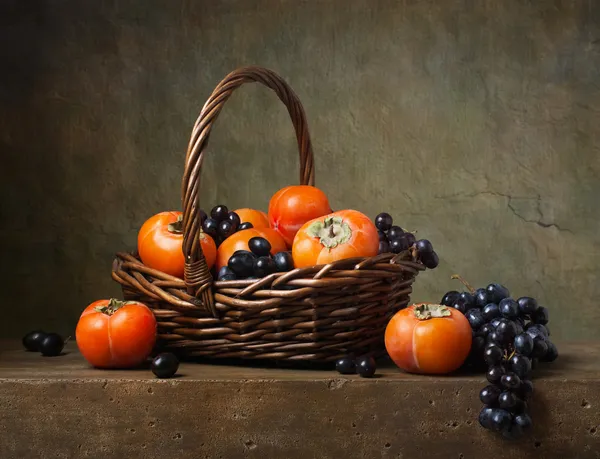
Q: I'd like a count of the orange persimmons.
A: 7